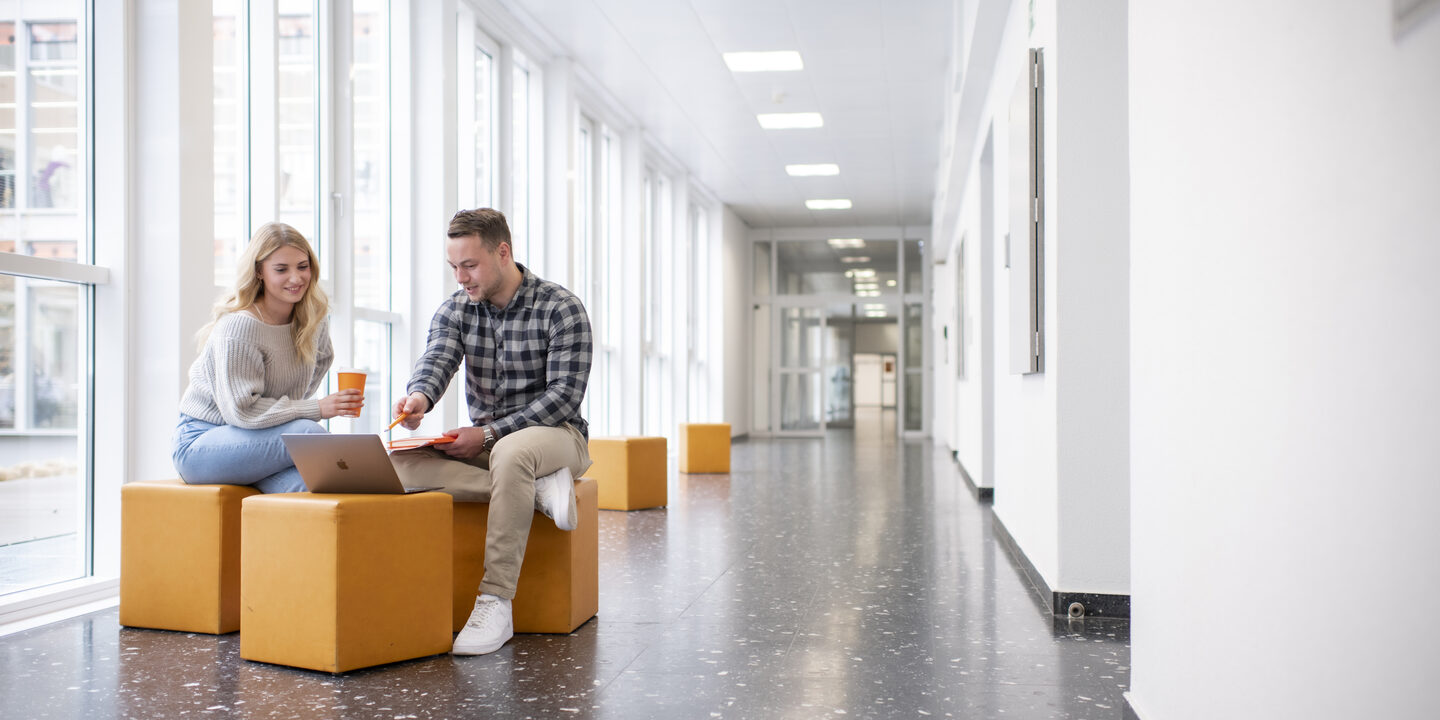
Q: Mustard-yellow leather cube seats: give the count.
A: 5